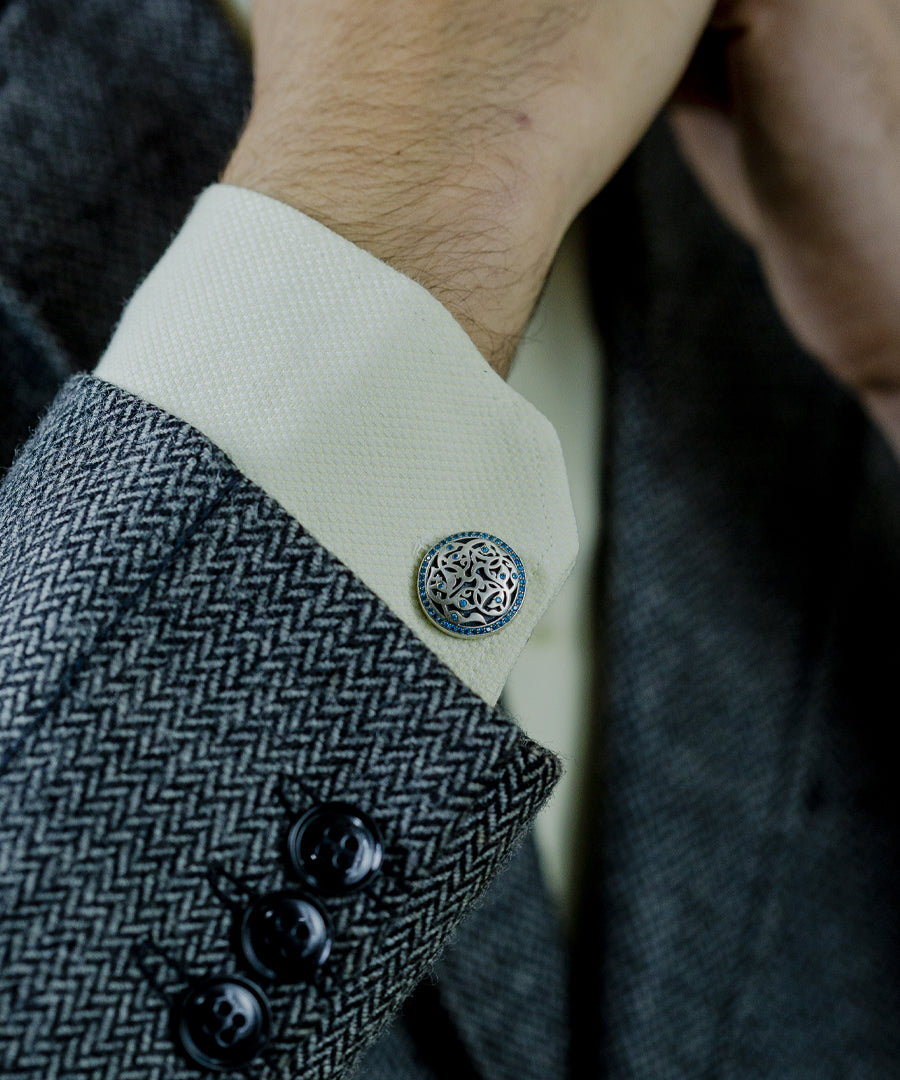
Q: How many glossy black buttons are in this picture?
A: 3